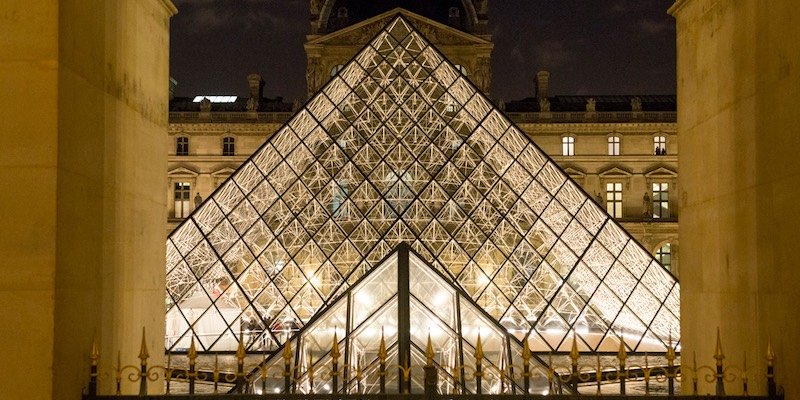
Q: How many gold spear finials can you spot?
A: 15